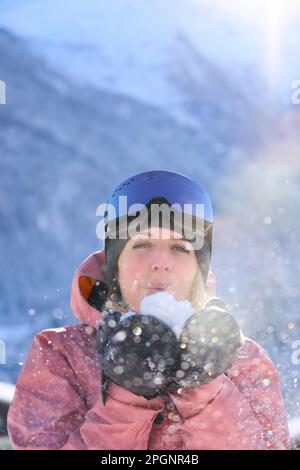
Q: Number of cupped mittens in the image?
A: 2